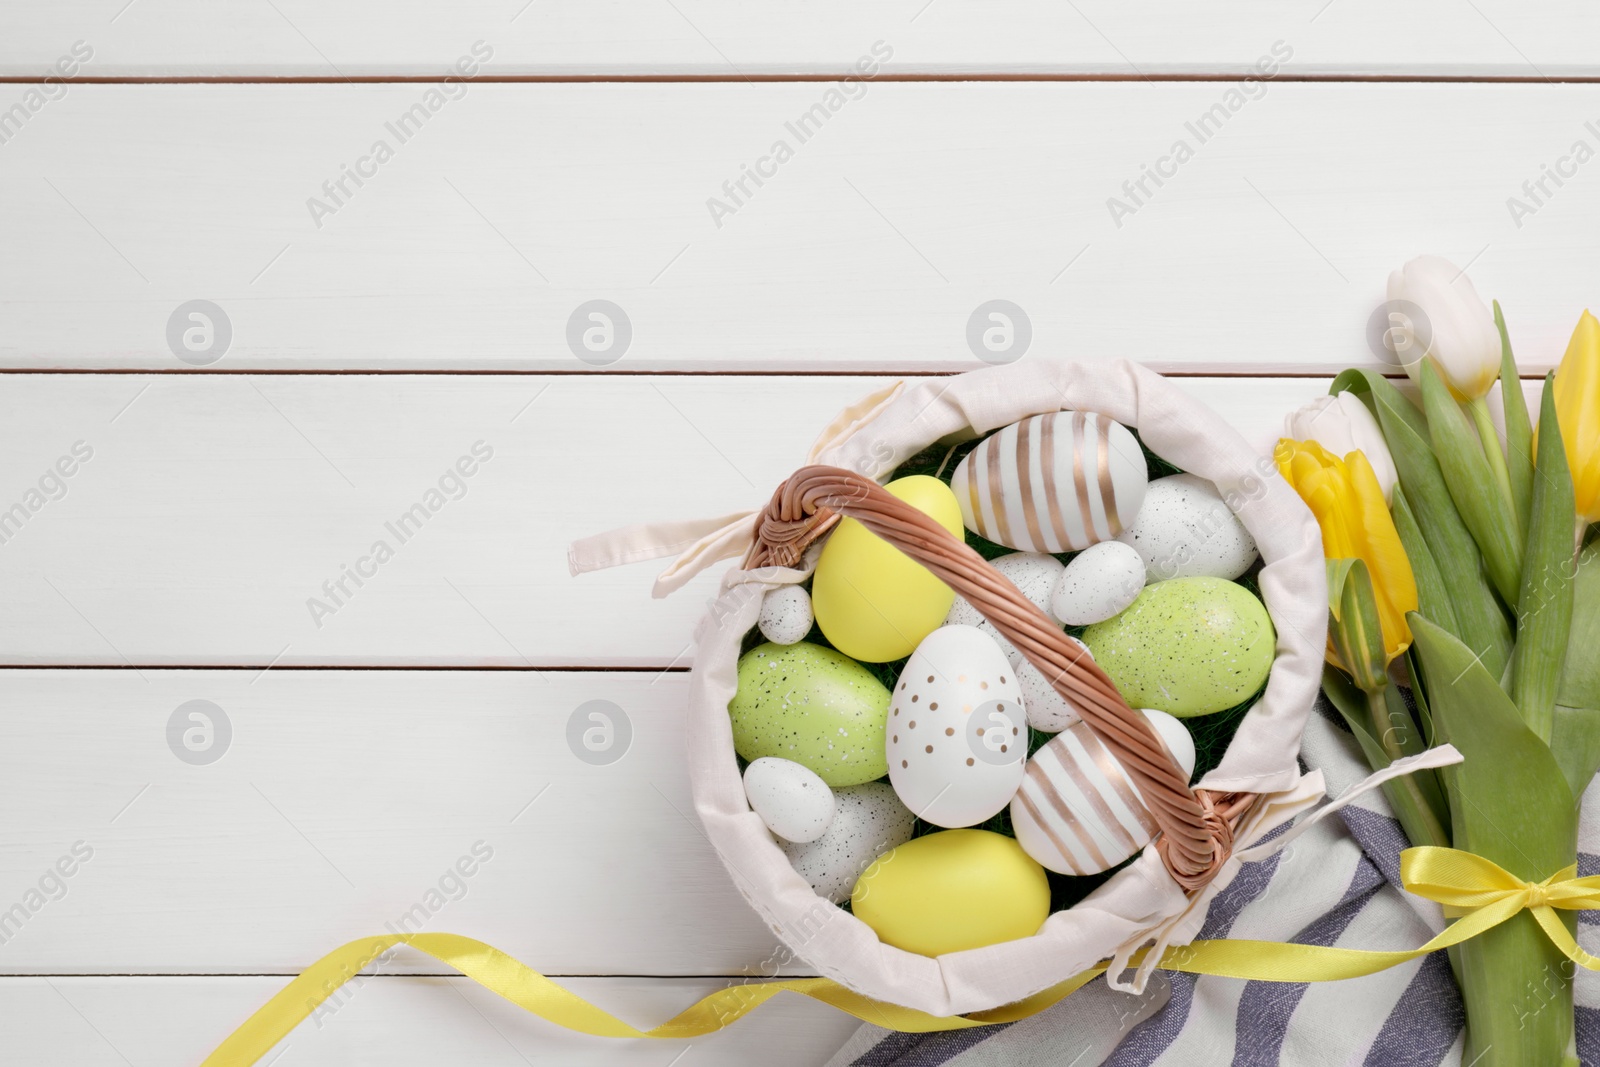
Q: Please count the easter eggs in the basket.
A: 14